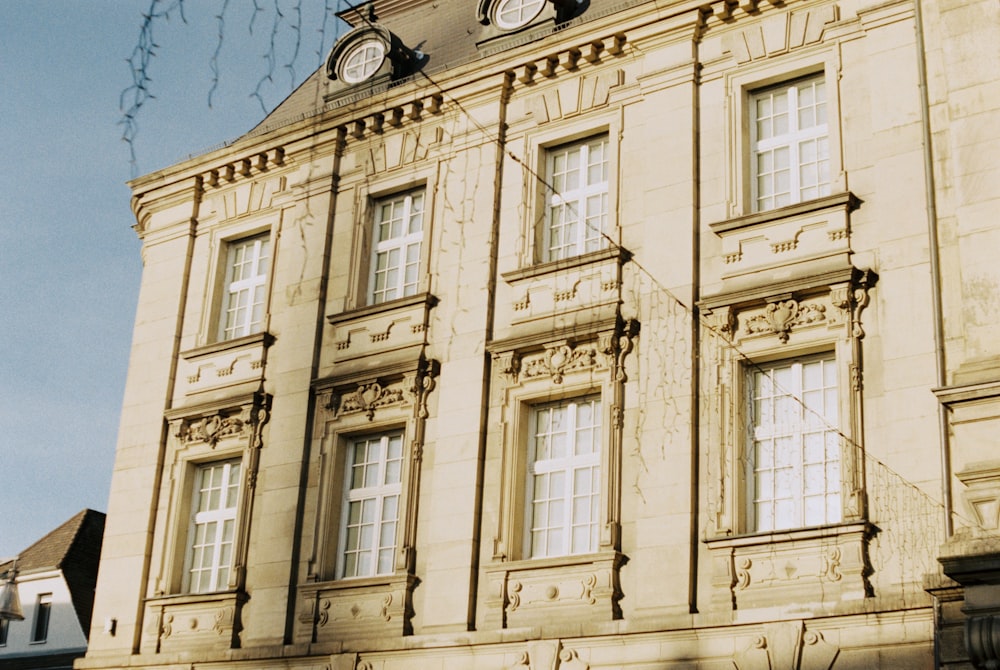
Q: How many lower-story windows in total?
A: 4